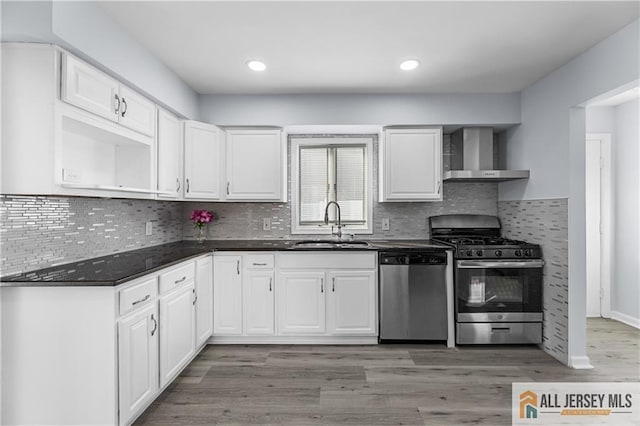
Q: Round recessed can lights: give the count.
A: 2